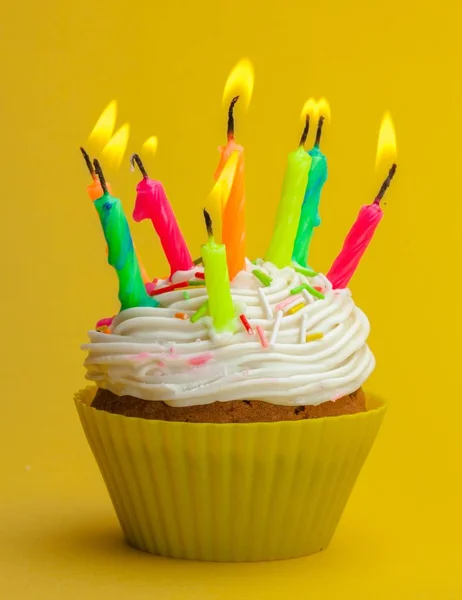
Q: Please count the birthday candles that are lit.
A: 8